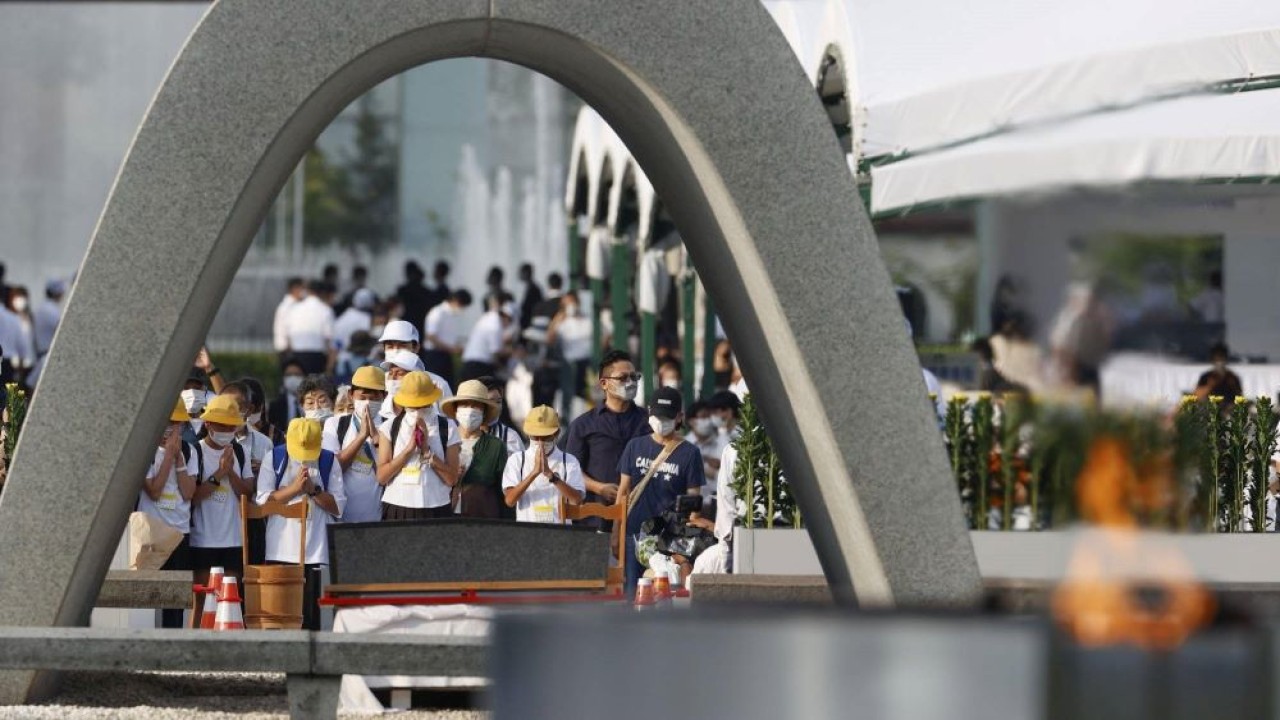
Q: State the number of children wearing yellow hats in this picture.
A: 6